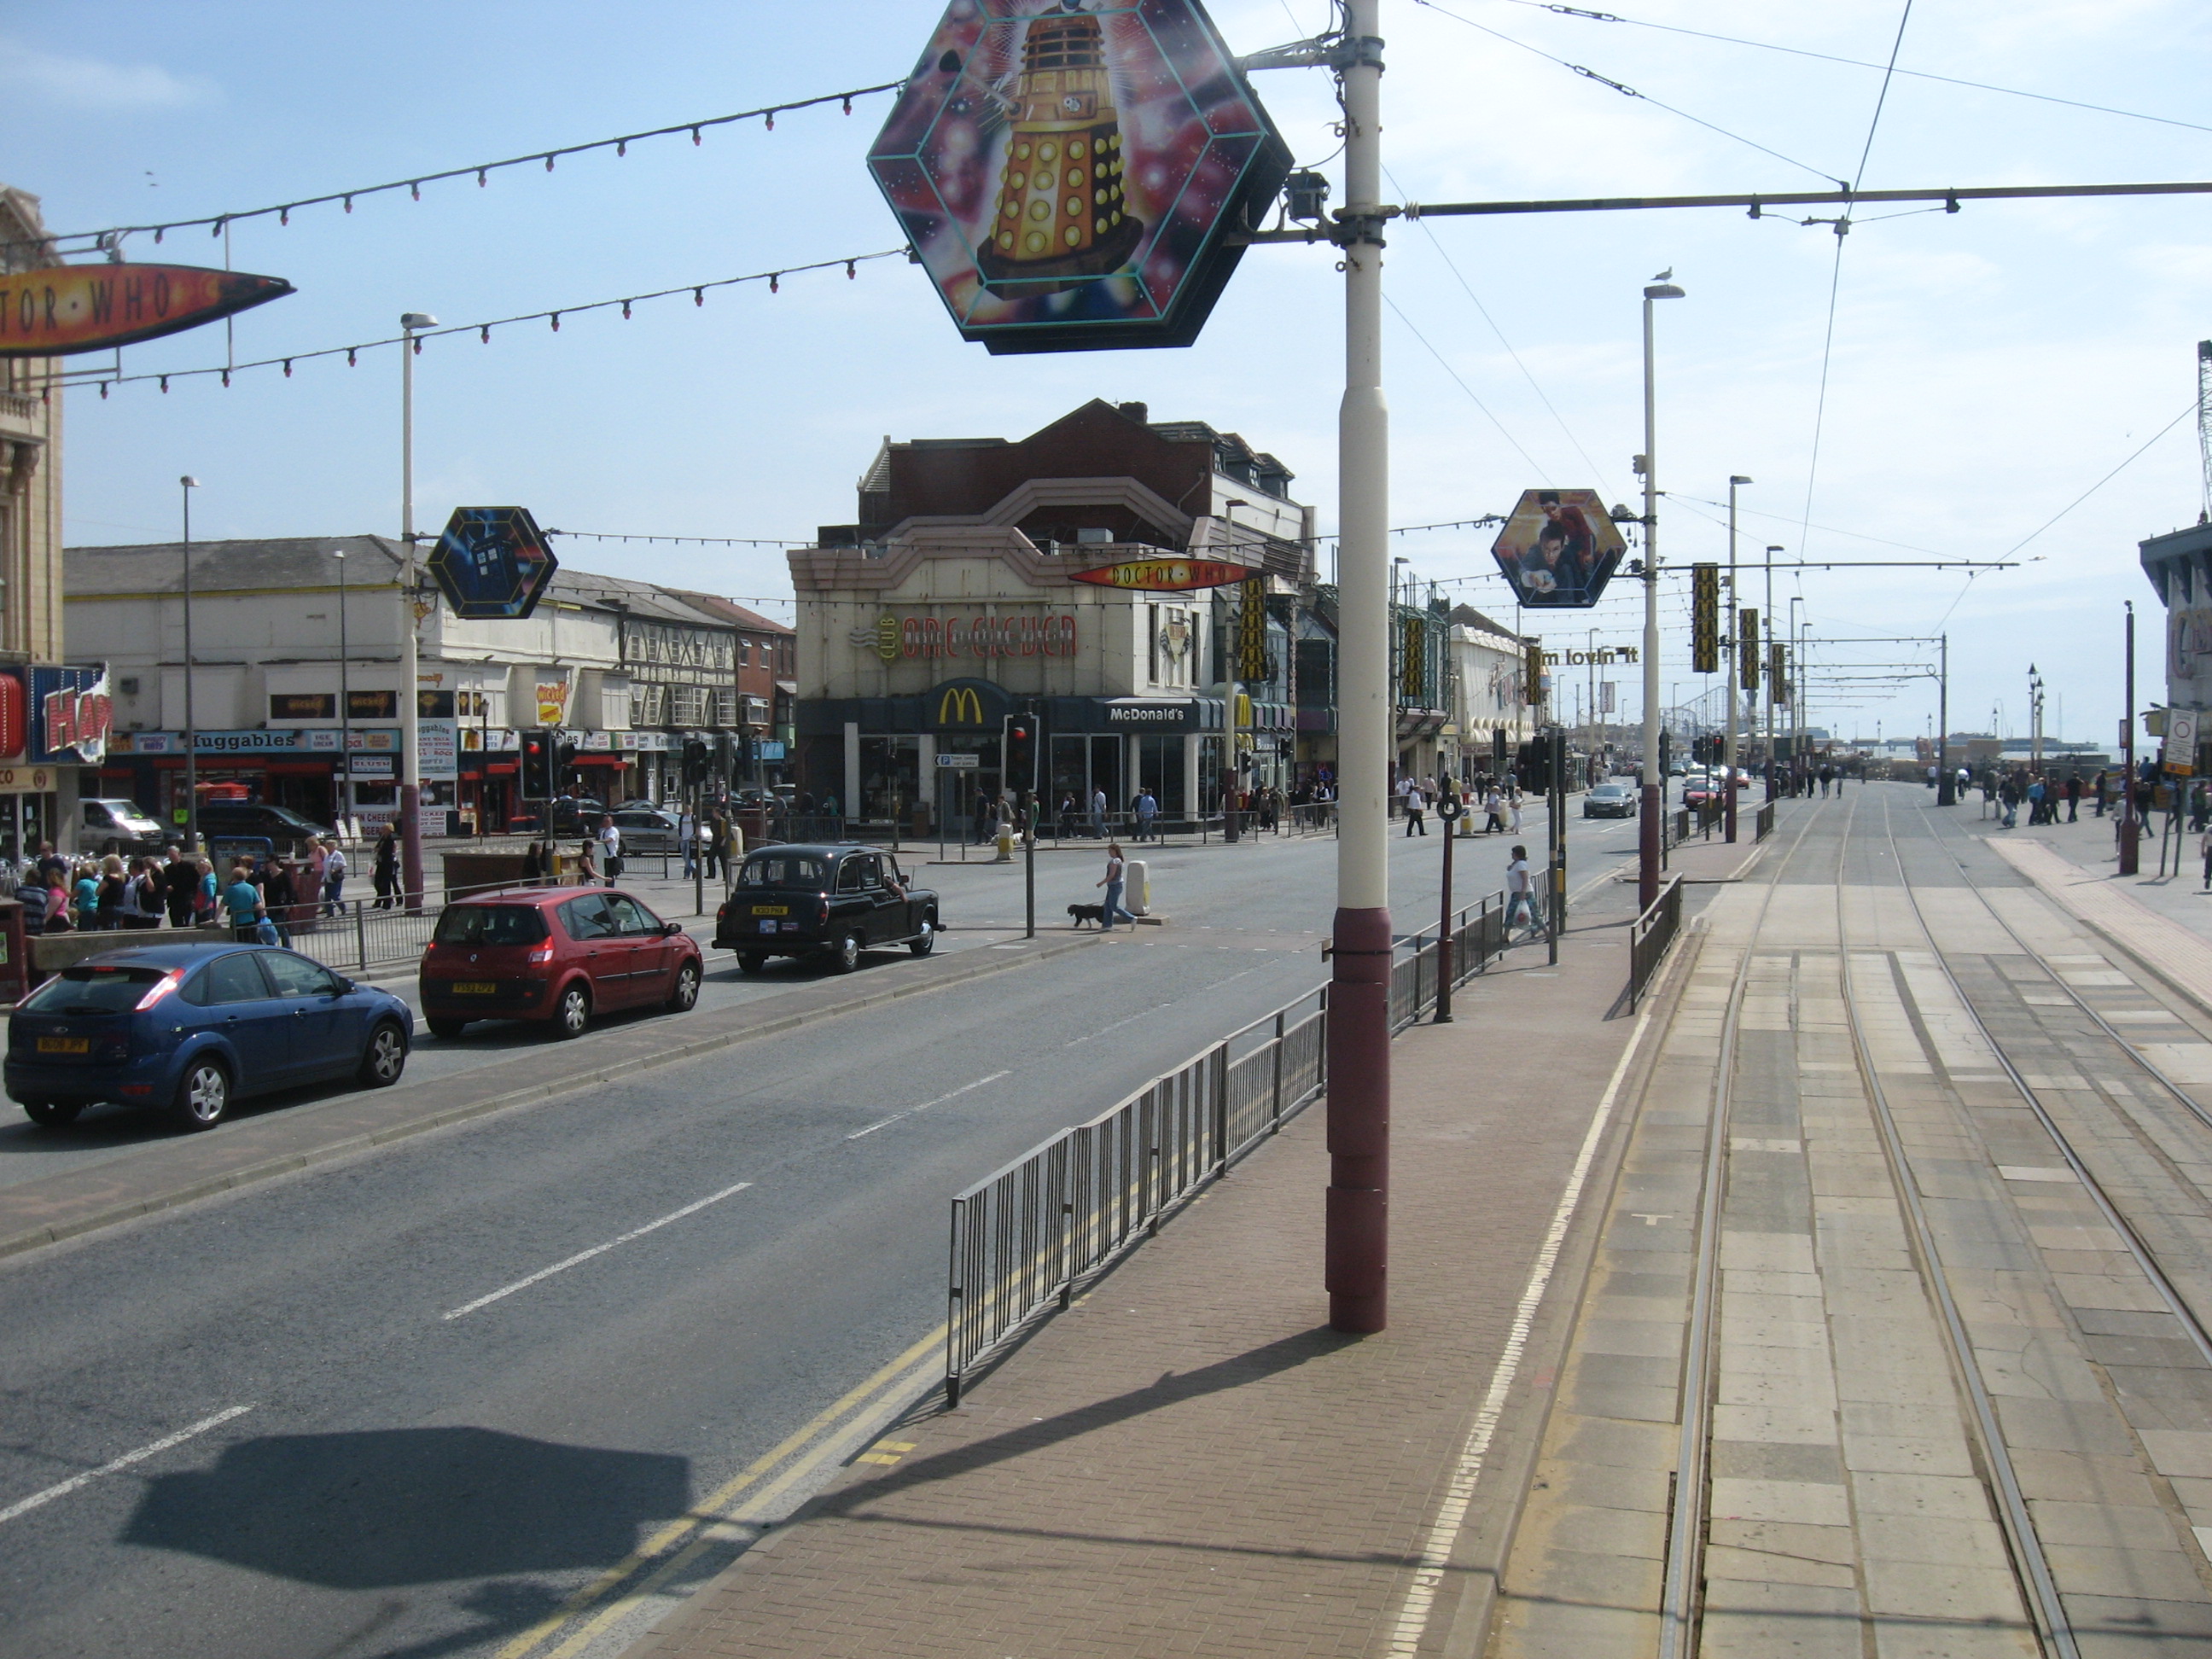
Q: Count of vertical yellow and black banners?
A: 6